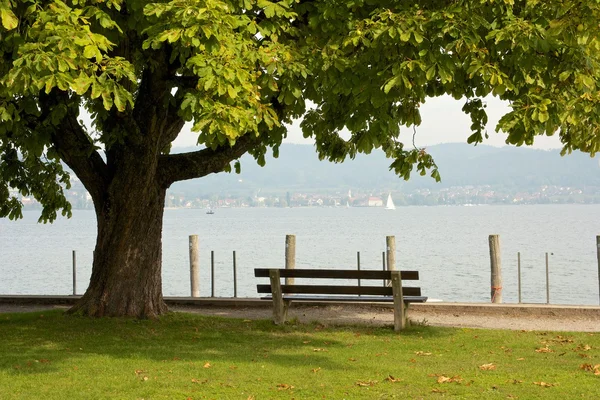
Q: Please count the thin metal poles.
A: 7